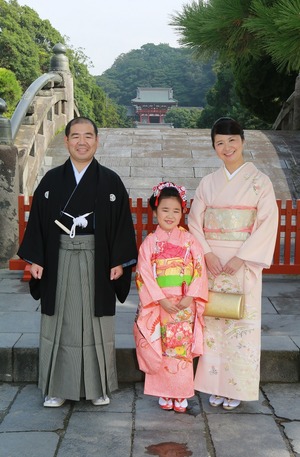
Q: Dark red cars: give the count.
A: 0